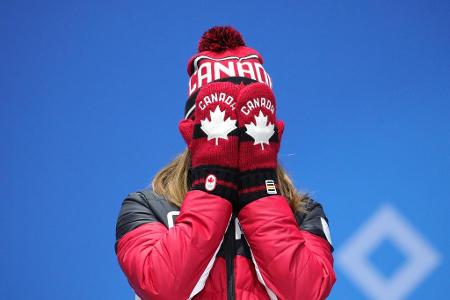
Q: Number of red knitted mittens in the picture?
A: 2